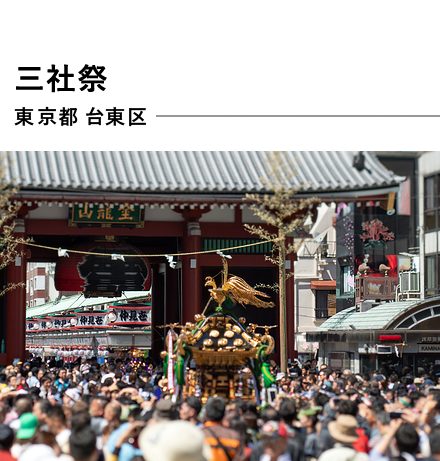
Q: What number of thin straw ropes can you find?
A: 1